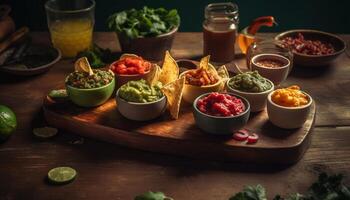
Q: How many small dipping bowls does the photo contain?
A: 8